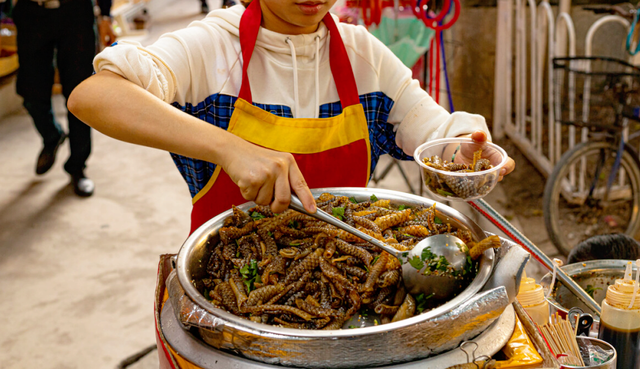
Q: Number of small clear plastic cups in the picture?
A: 1